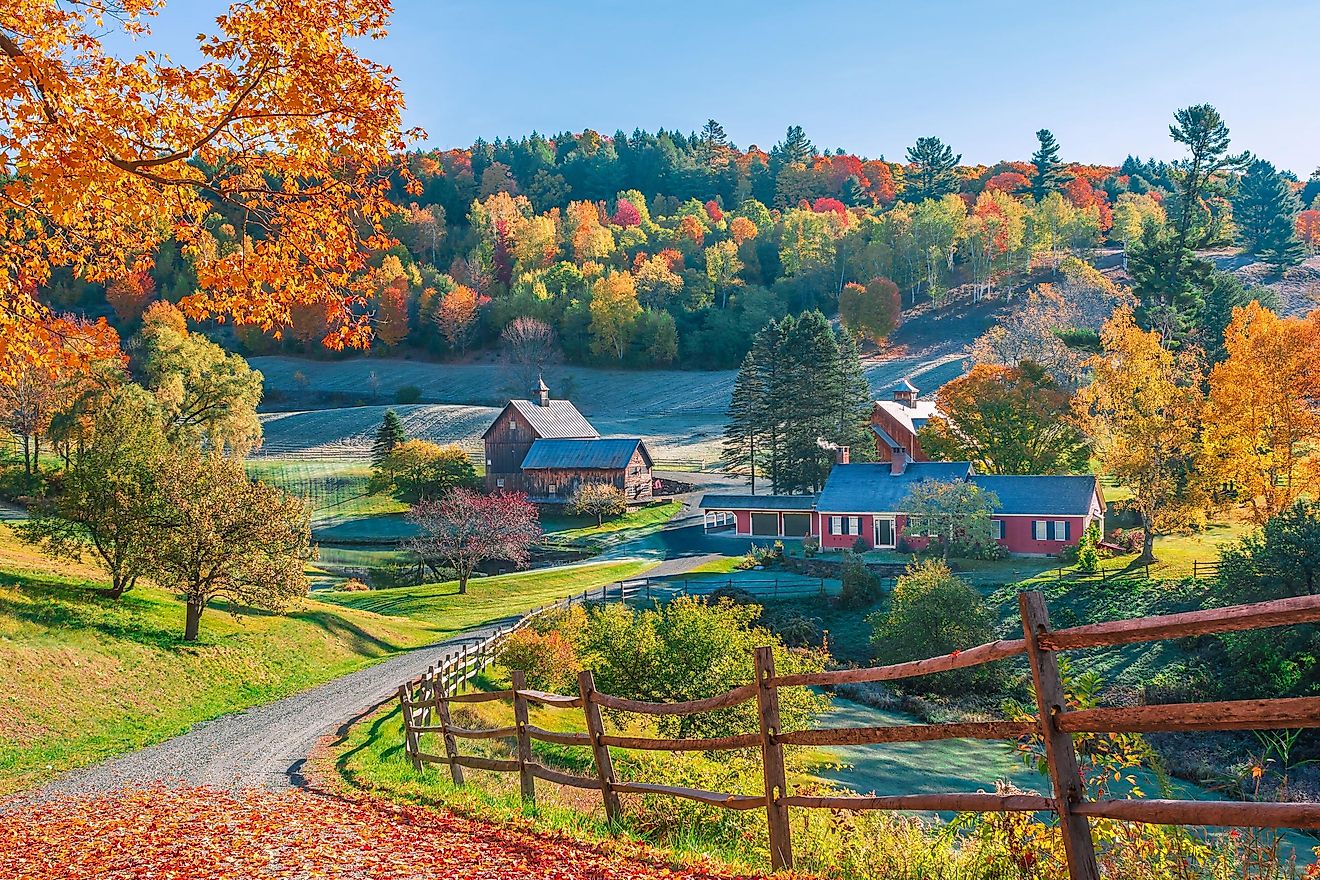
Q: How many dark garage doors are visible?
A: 2